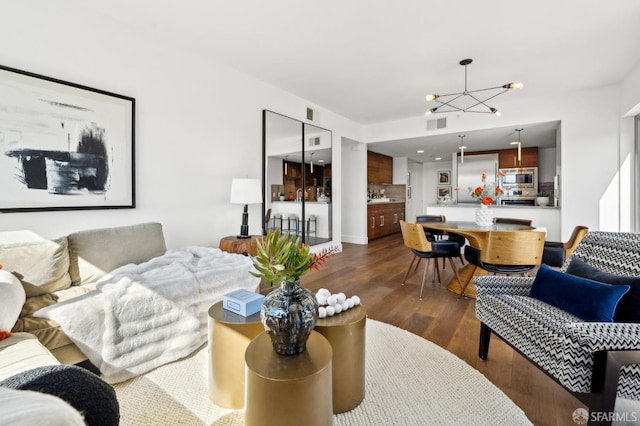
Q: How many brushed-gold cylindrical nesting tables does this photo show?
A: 3